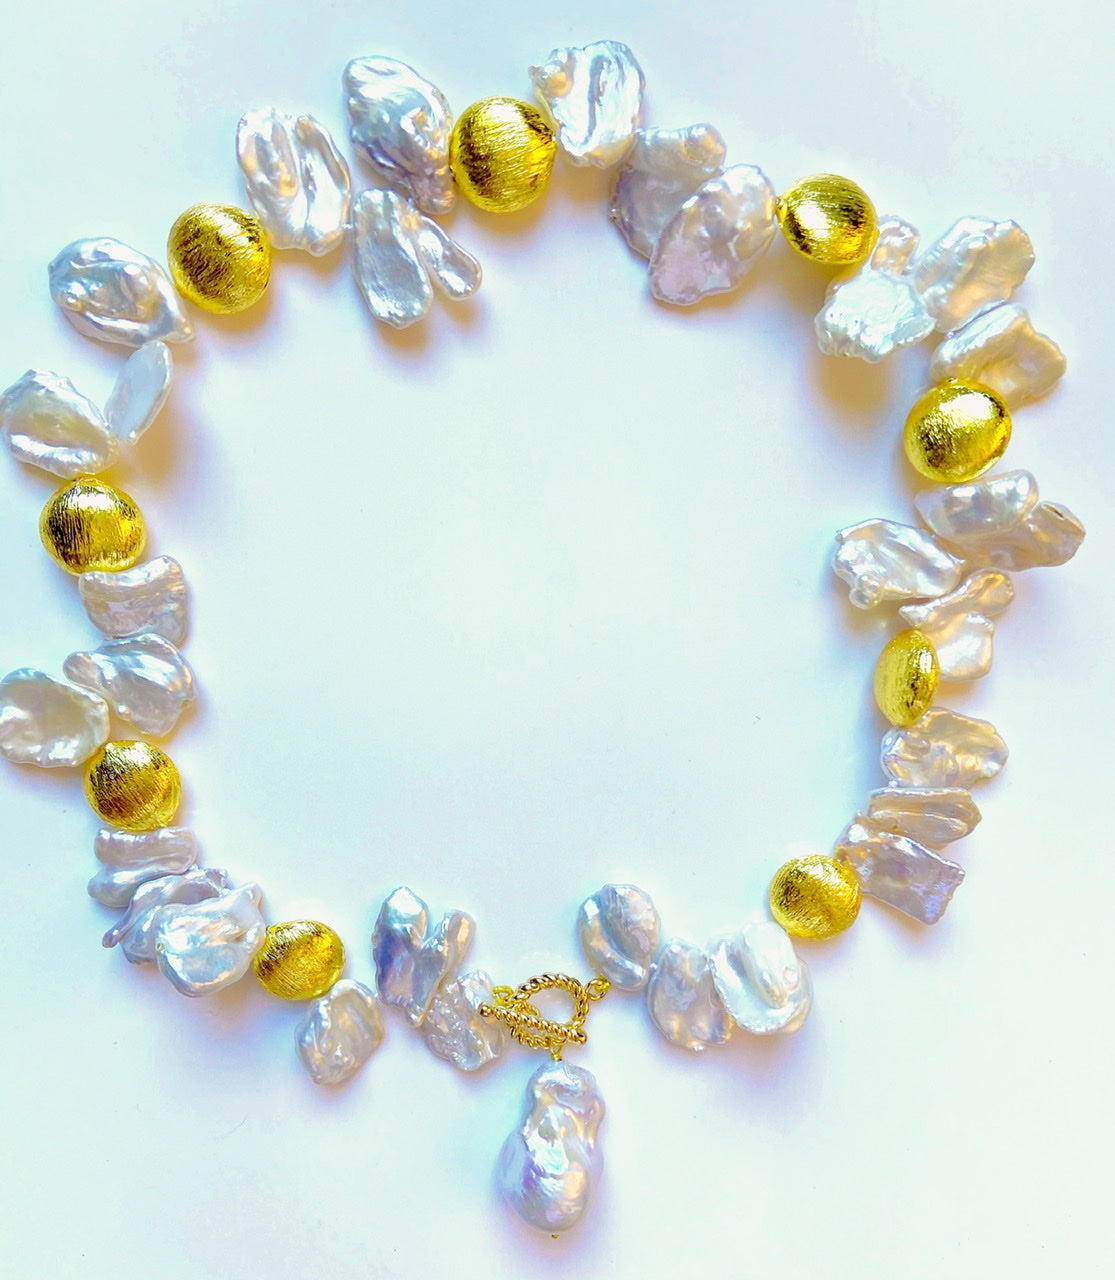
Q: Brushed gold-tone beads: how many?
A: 9